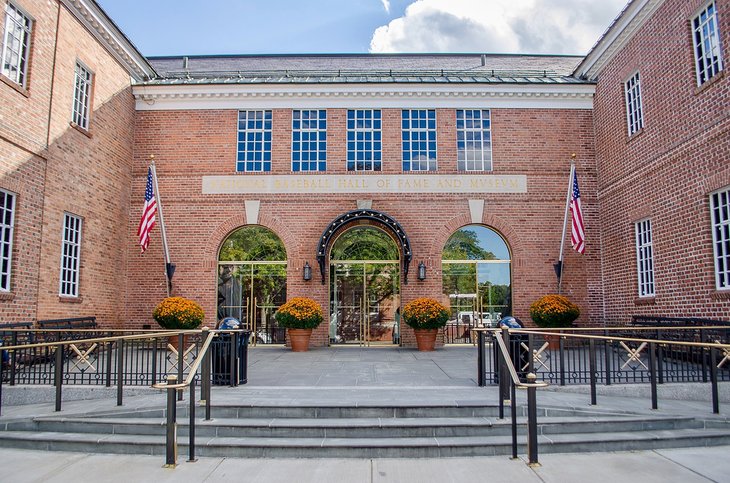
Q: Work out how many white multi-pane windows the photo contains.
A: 13